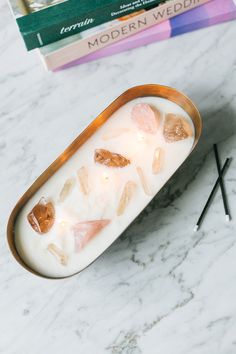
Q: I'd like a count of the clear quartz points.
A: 7